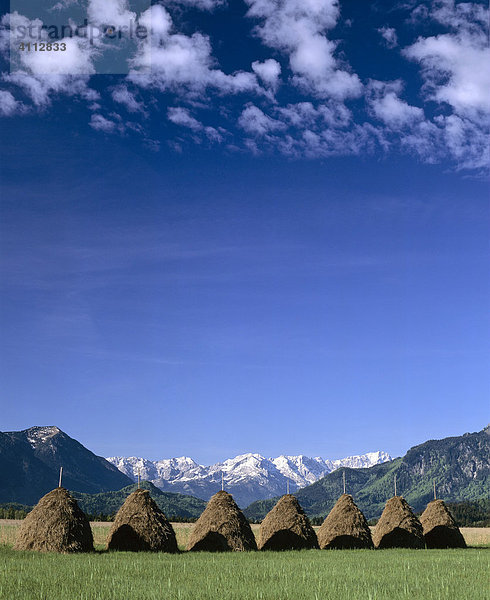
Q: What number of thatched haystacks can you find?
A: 7